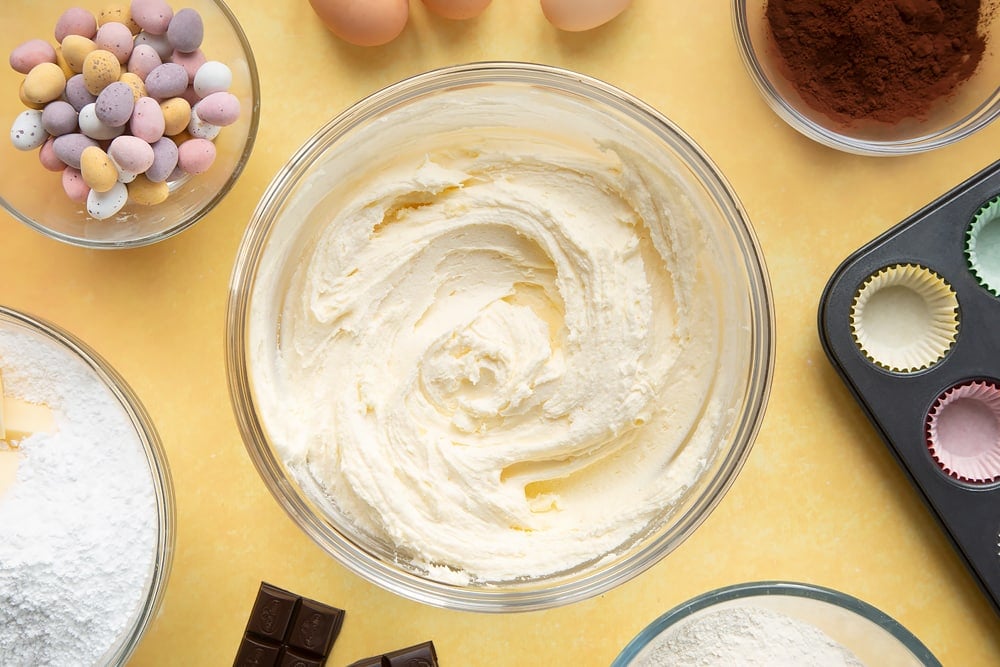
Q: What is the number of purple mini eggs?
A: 7